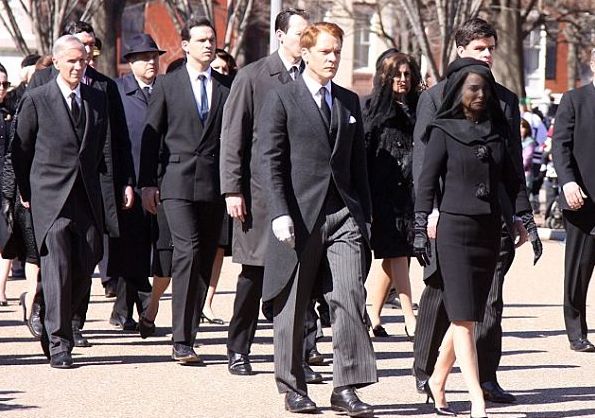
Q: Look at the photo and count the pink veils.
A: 0